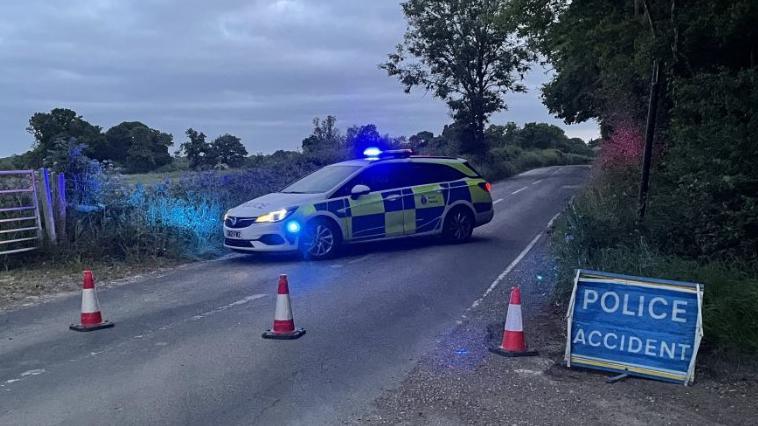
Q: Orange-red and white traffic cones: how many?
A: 3